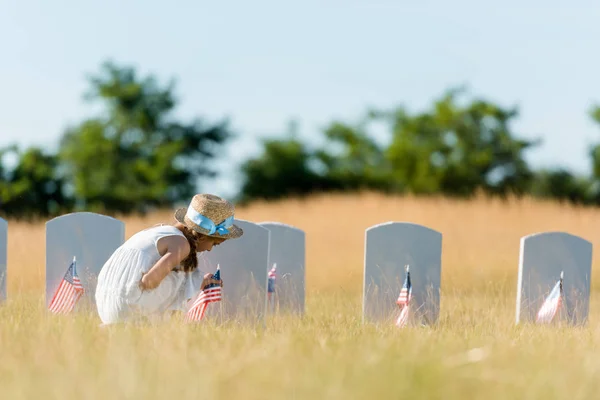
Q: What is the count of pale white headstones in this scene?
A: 6